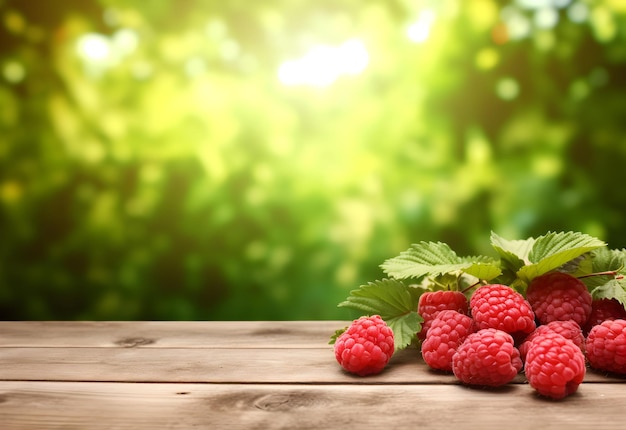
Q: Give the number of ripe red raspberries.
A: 10